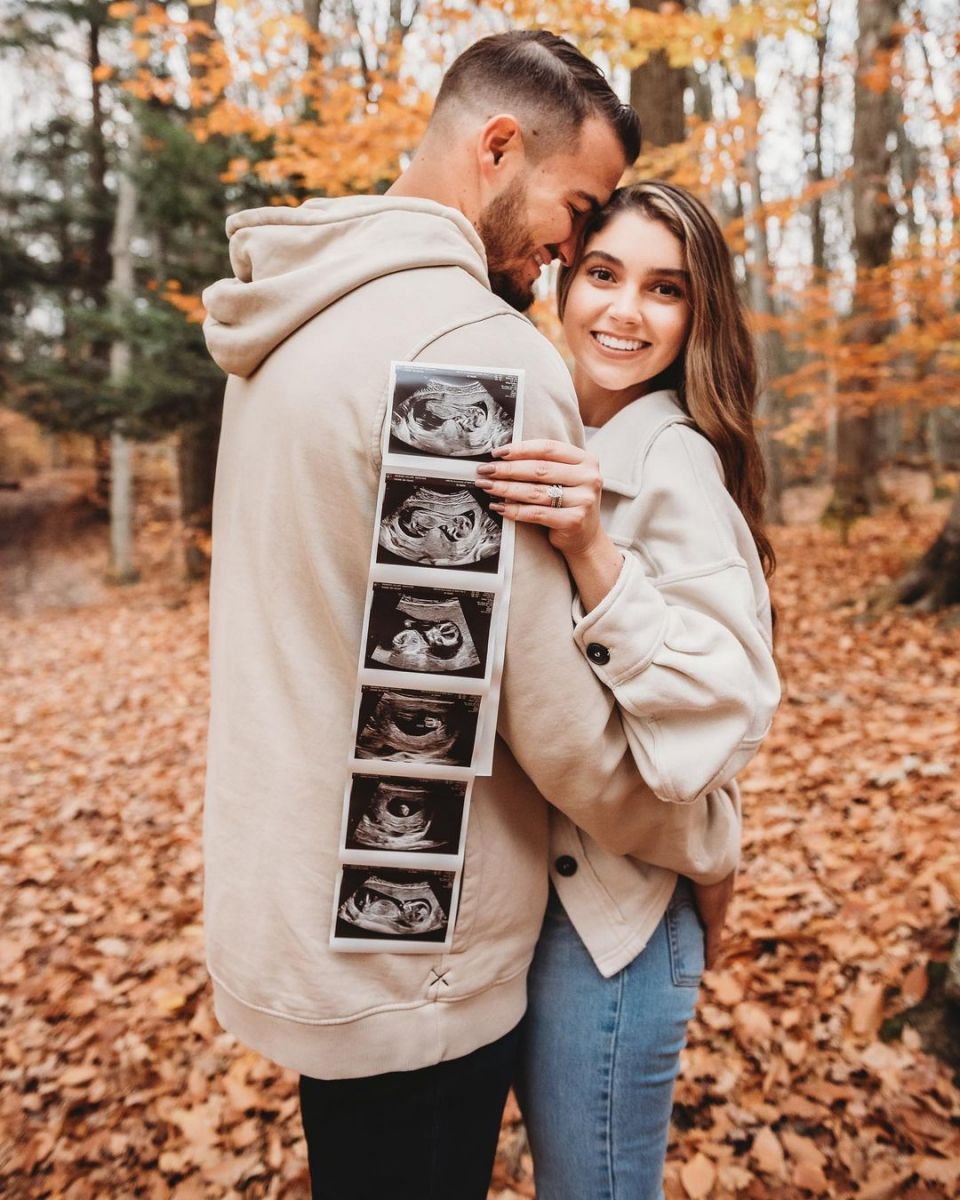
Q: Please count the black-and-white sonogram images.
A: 6